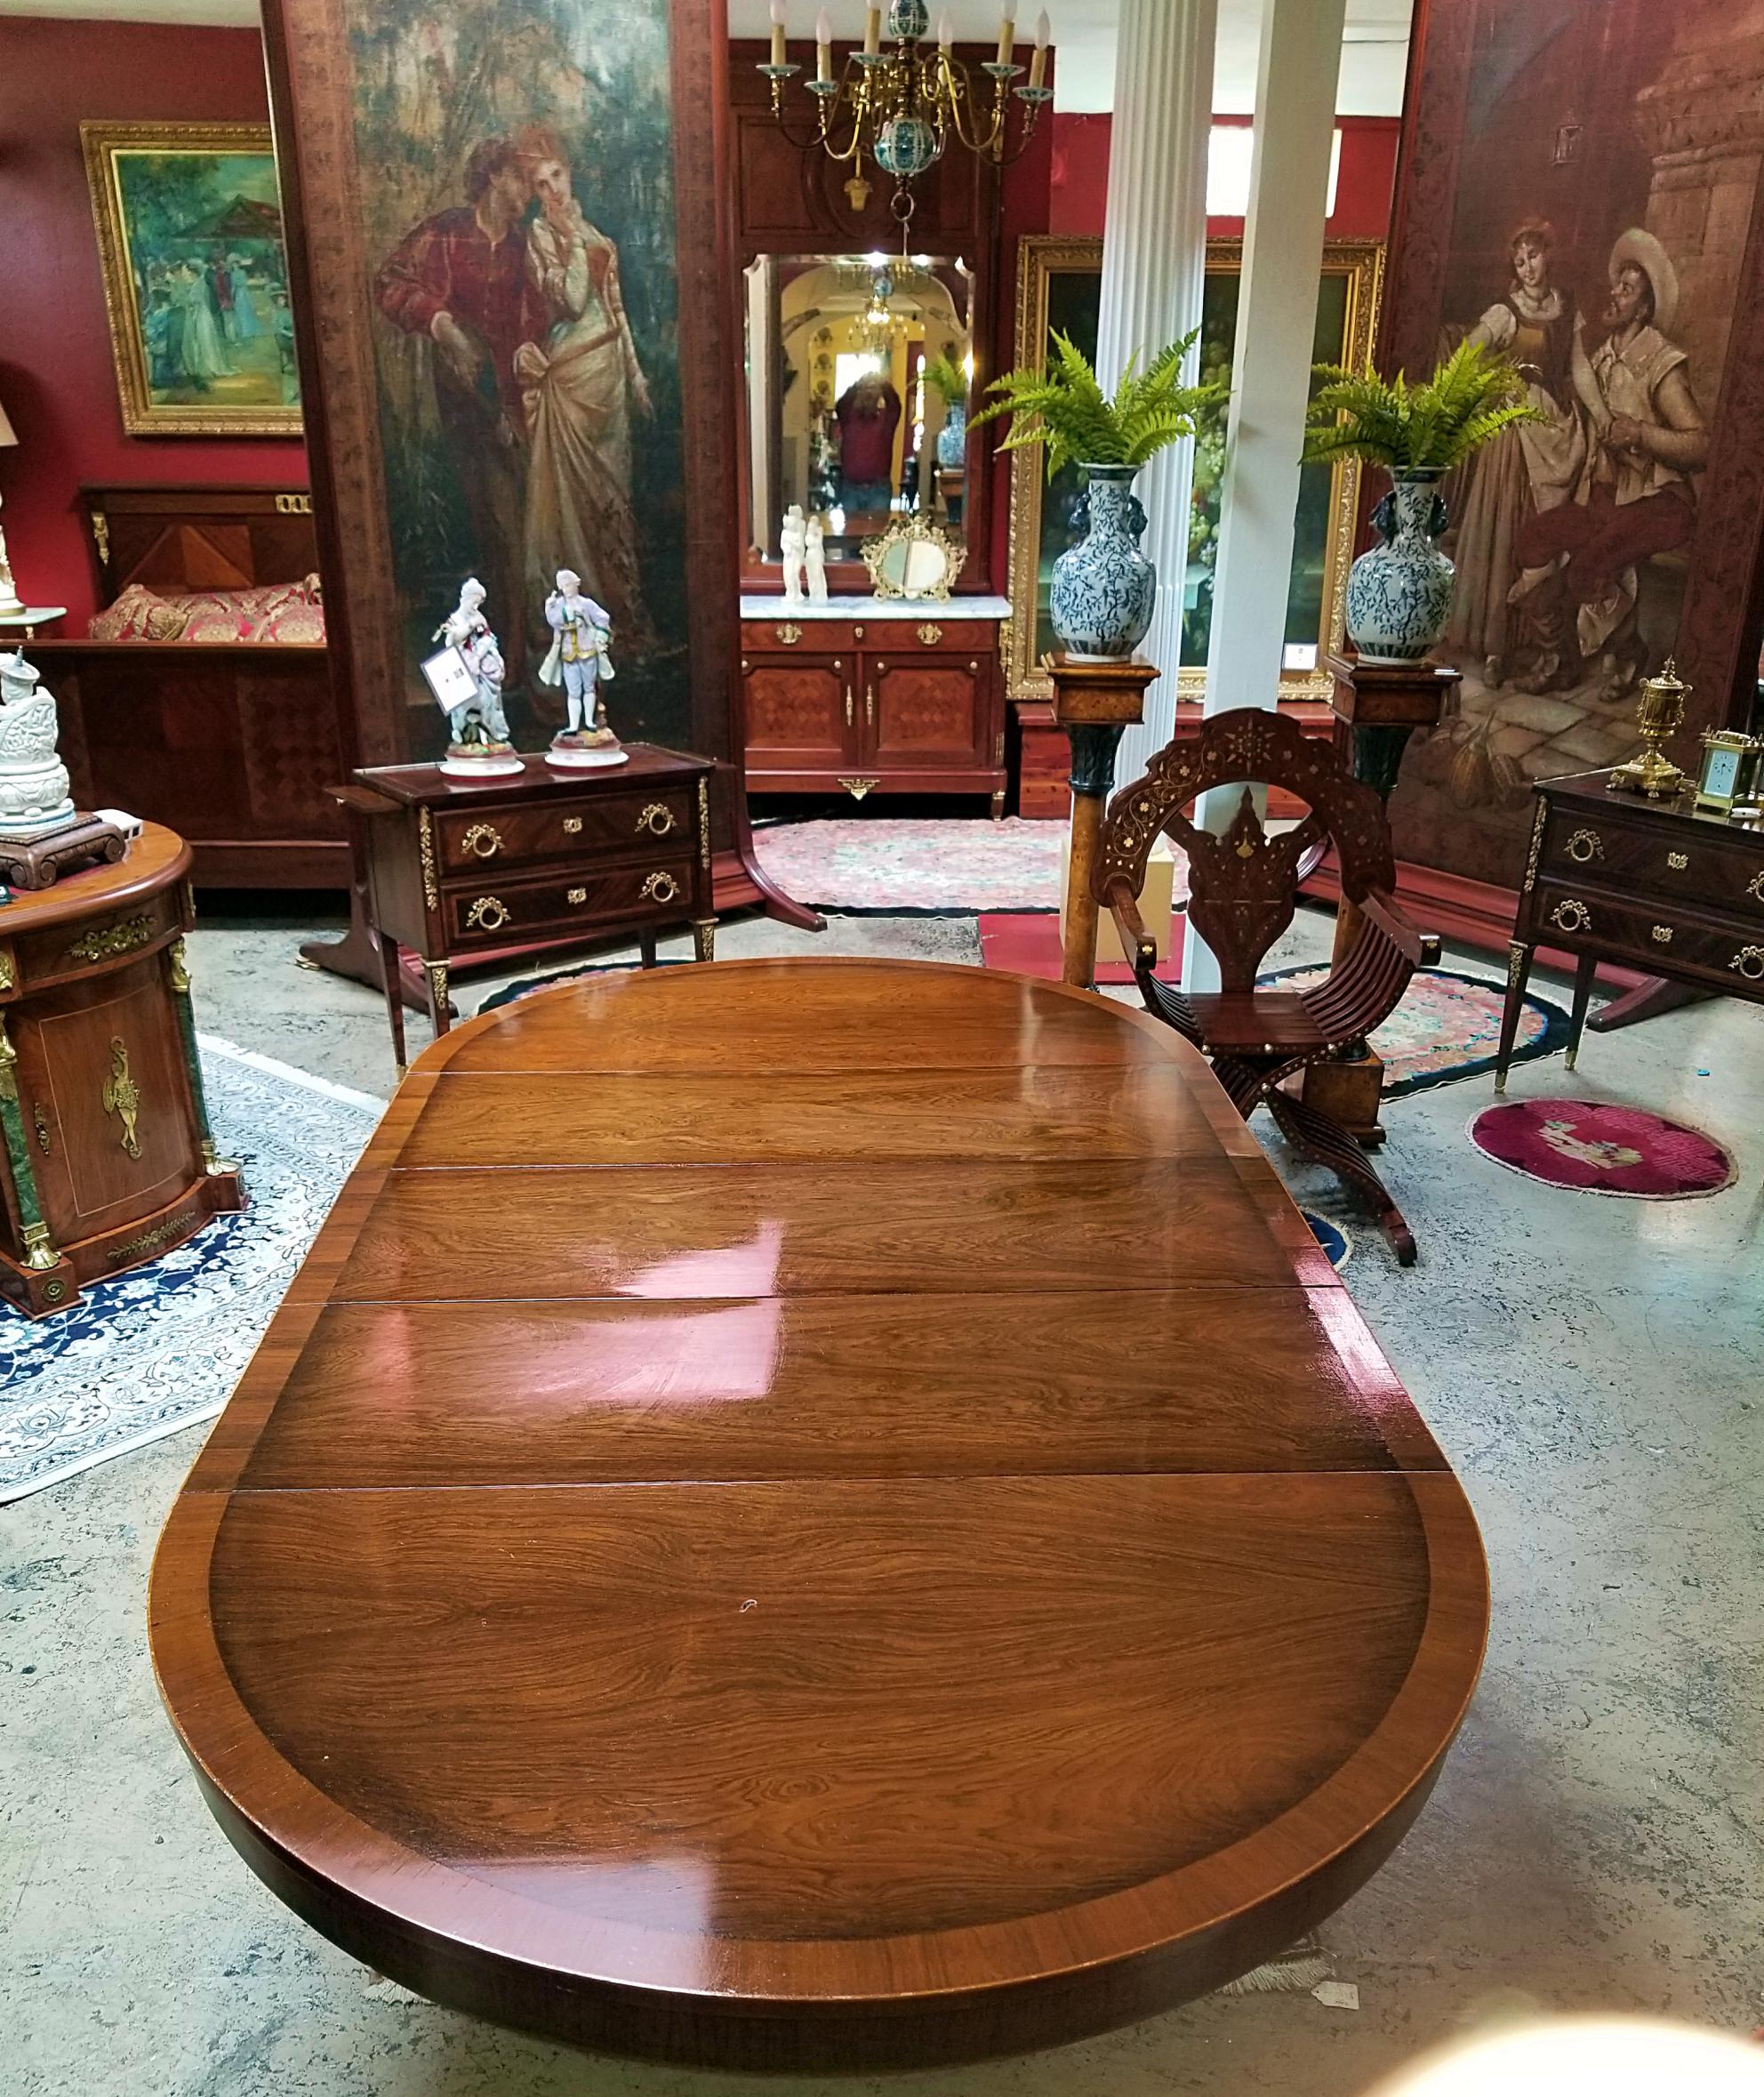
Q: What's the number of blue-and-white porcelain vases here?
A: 2